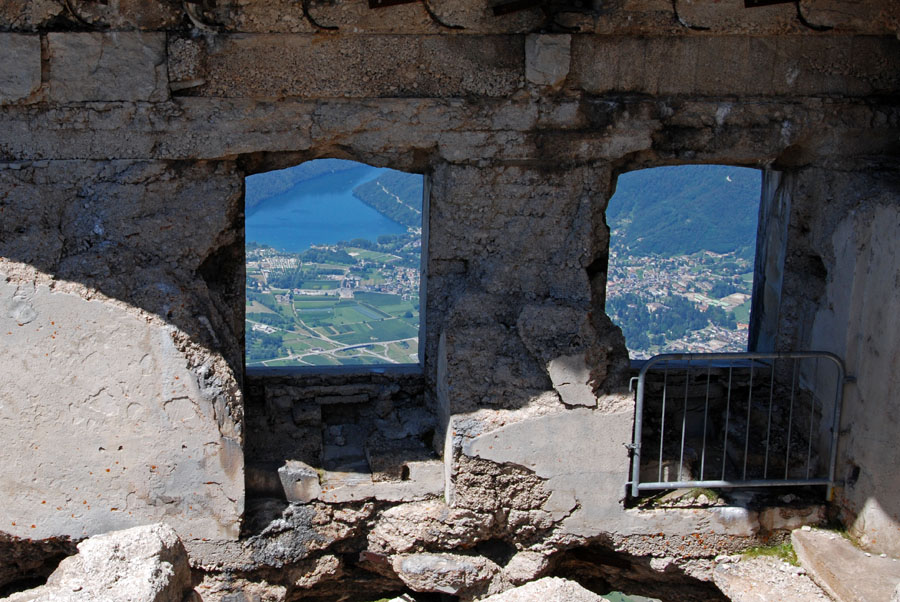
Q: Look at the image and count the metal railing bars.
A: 8